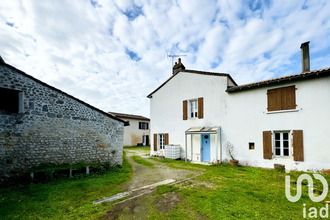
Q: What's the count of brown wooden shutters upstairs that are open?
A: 2